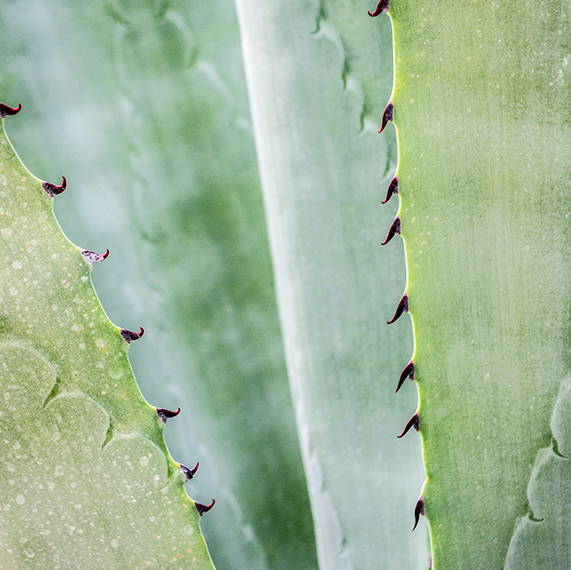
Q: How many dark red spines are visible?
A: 15